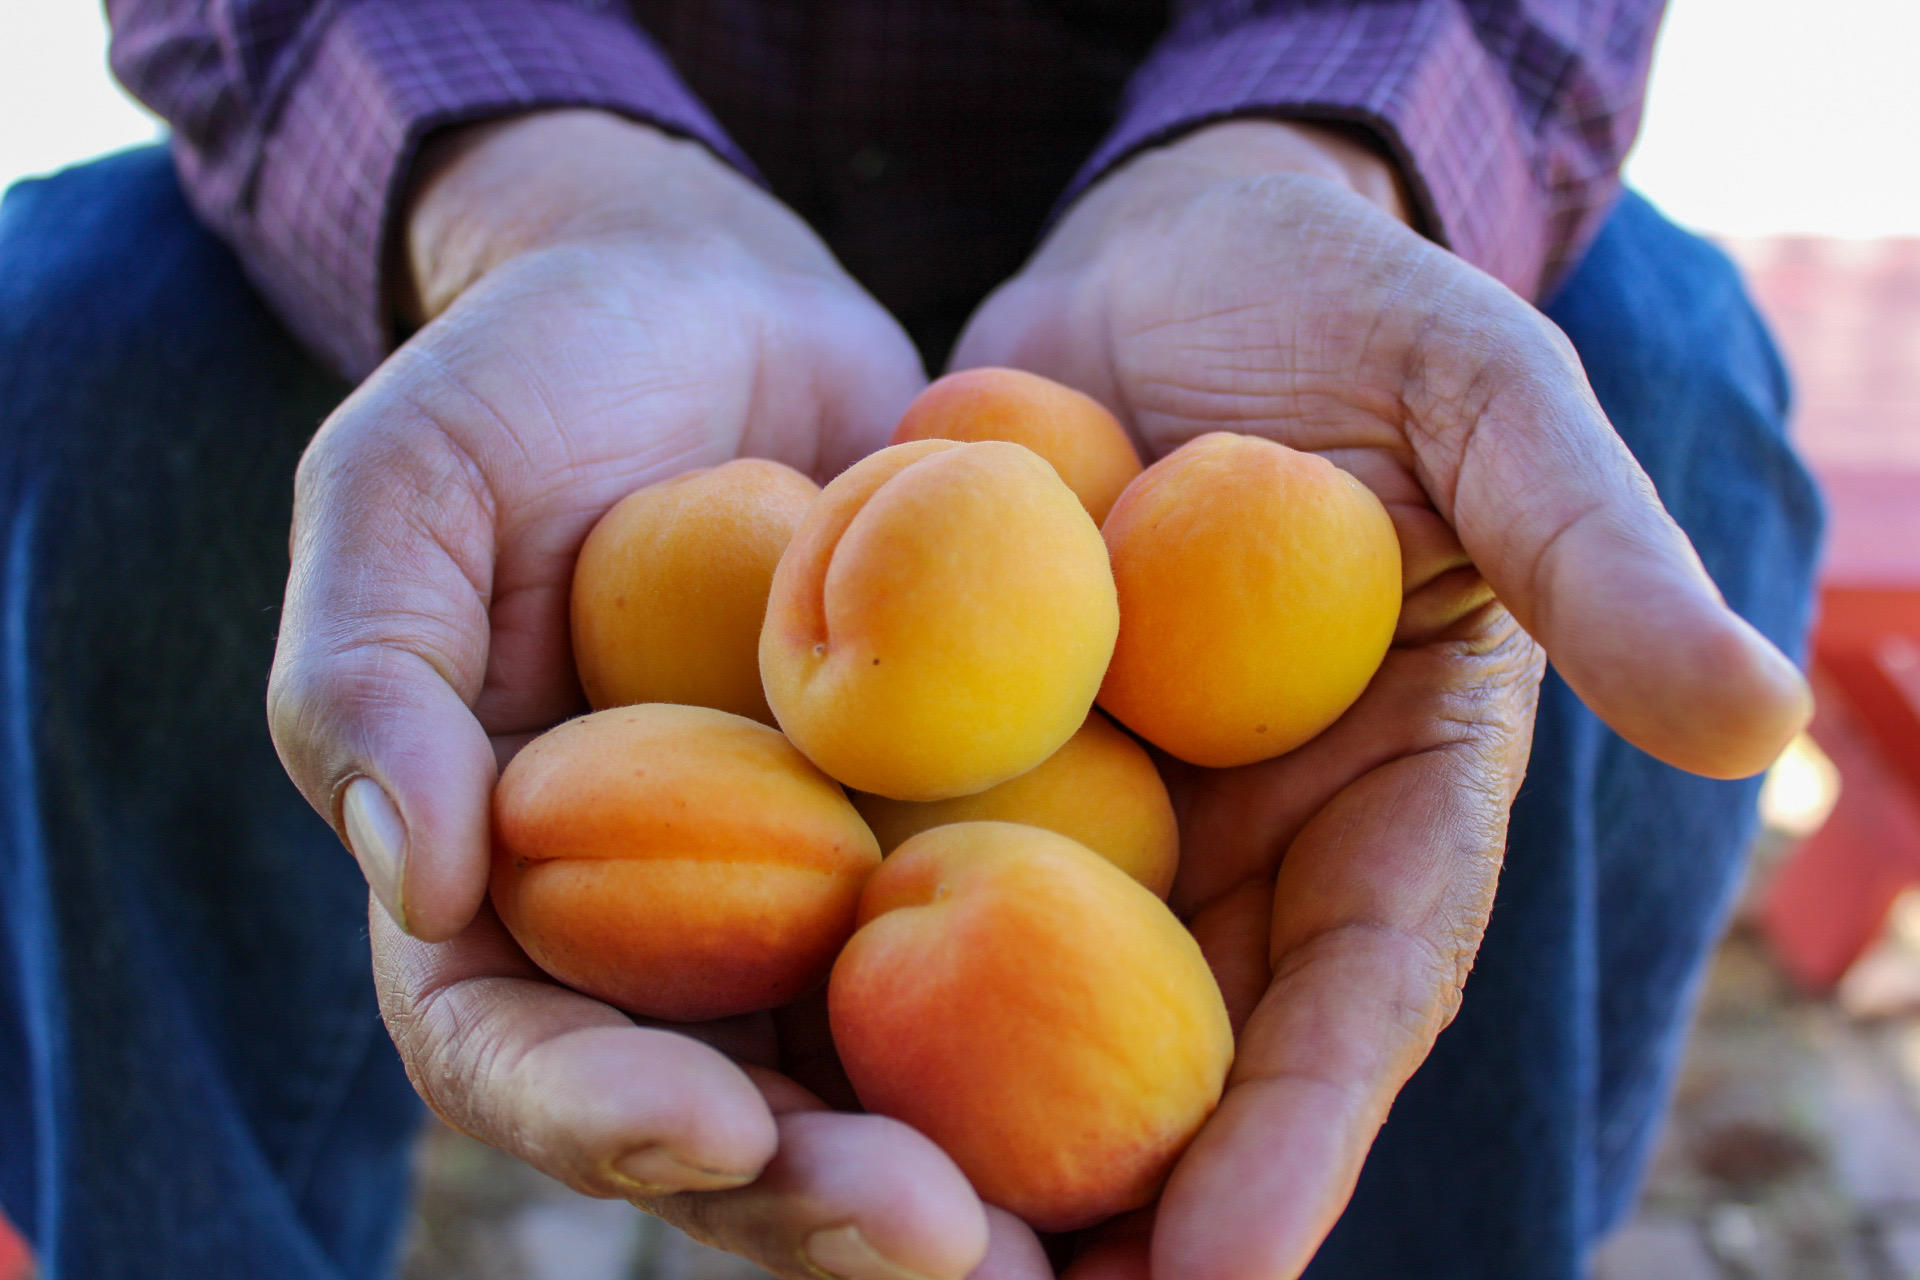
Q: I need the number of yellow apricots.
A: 7